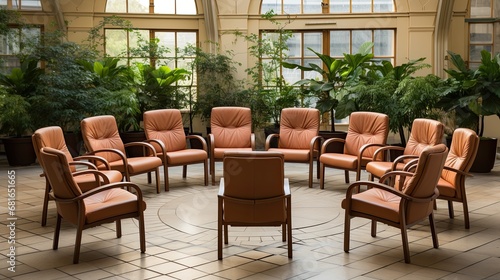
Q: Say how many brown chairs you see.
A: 11